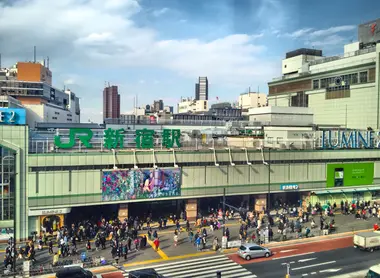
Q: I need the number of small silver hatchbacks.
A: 1